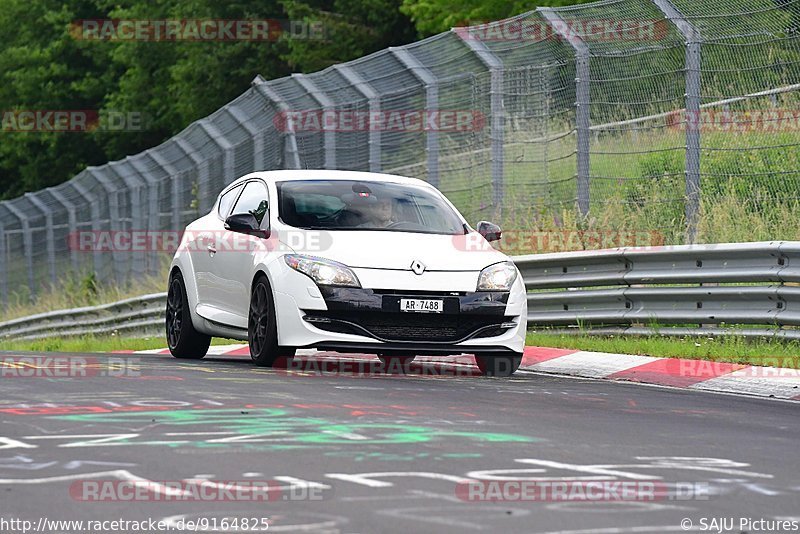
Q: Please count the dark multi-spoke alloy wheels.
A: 2